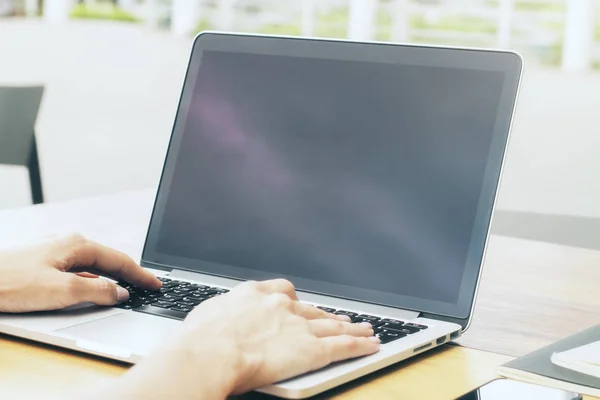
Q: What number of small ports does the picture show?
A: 3